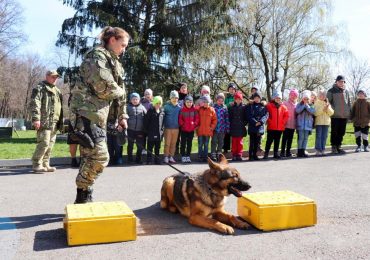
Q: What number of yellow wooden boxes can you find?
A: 2